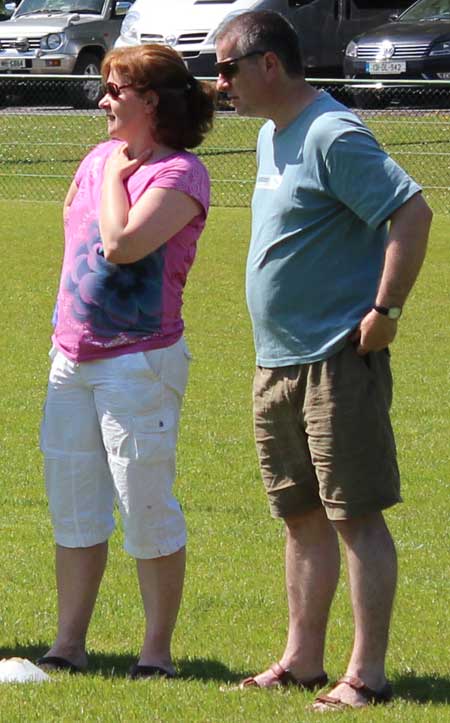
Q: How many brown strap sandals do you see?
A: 2